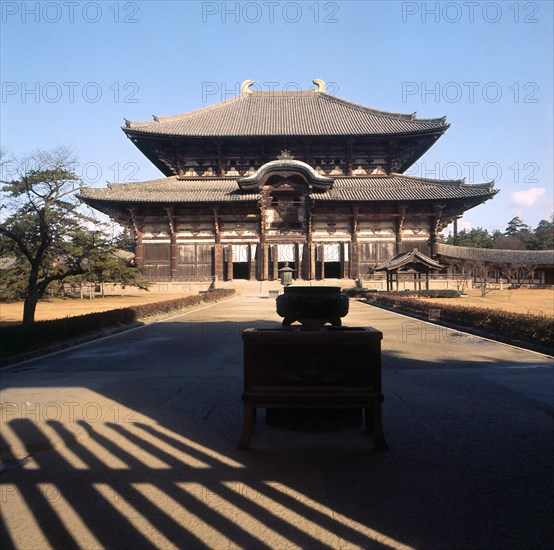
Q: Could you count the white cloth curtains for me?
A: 3